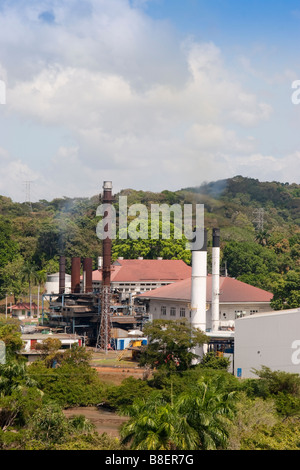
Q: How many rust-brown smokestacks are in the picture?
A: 4